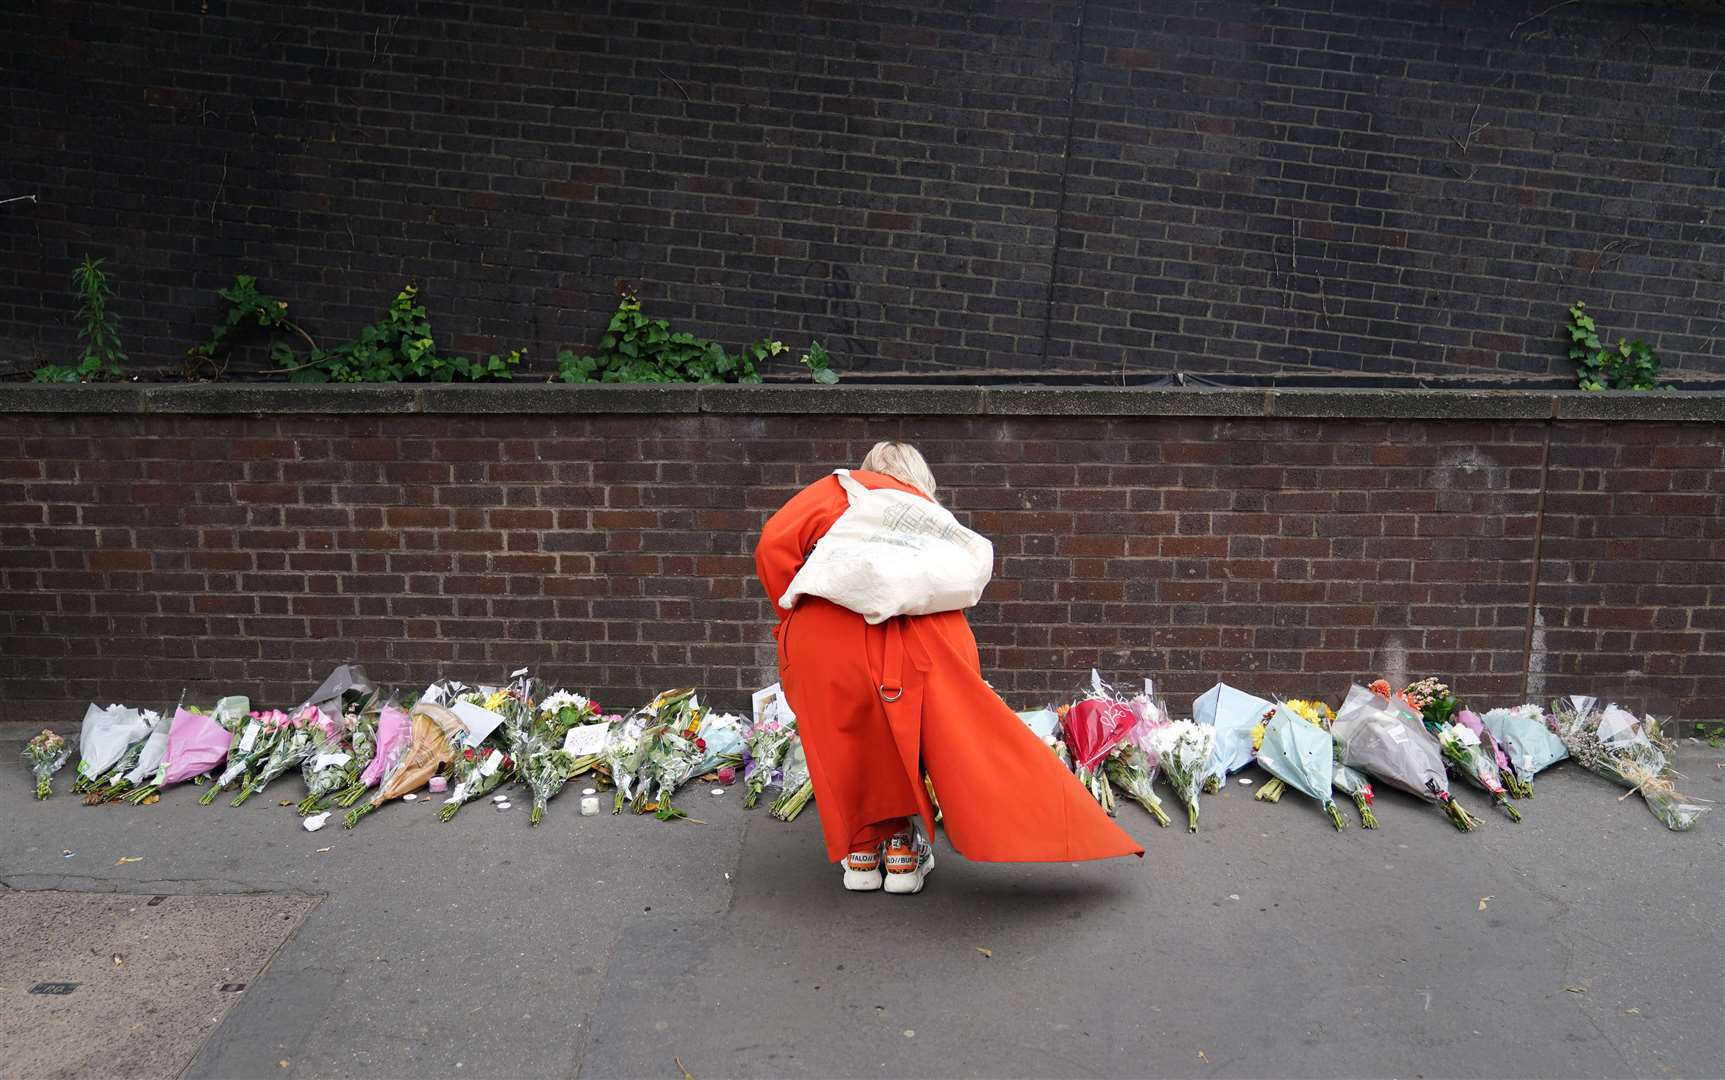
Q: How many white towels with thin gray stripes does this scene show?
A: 0